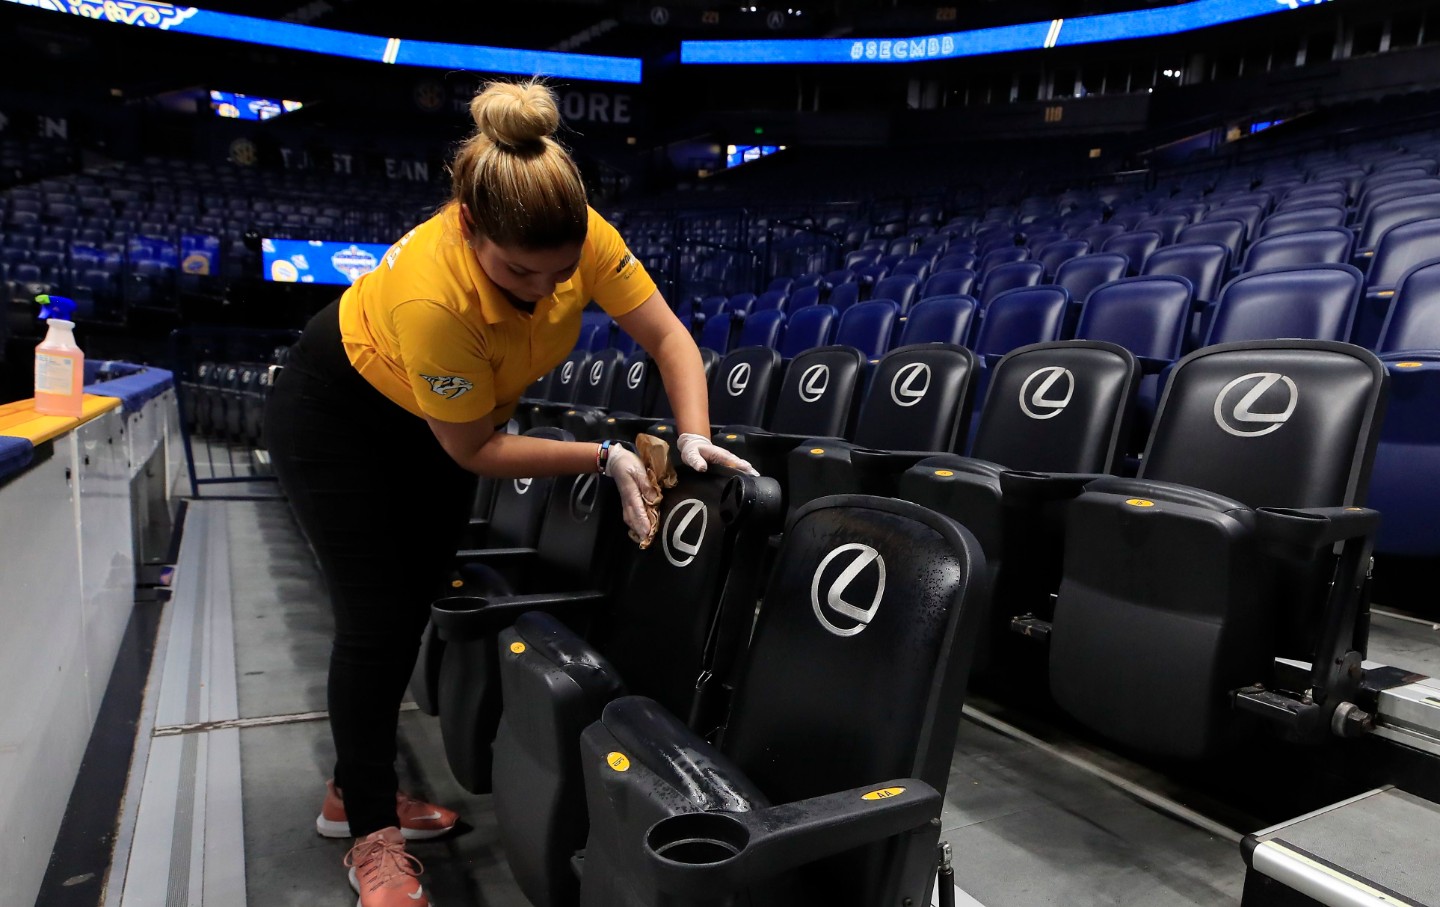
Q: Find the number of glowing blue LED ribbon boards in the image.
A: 2